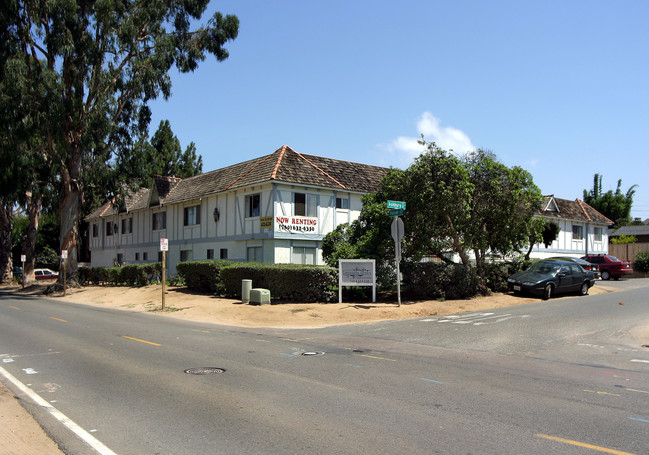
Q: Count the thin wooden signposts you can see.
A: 3